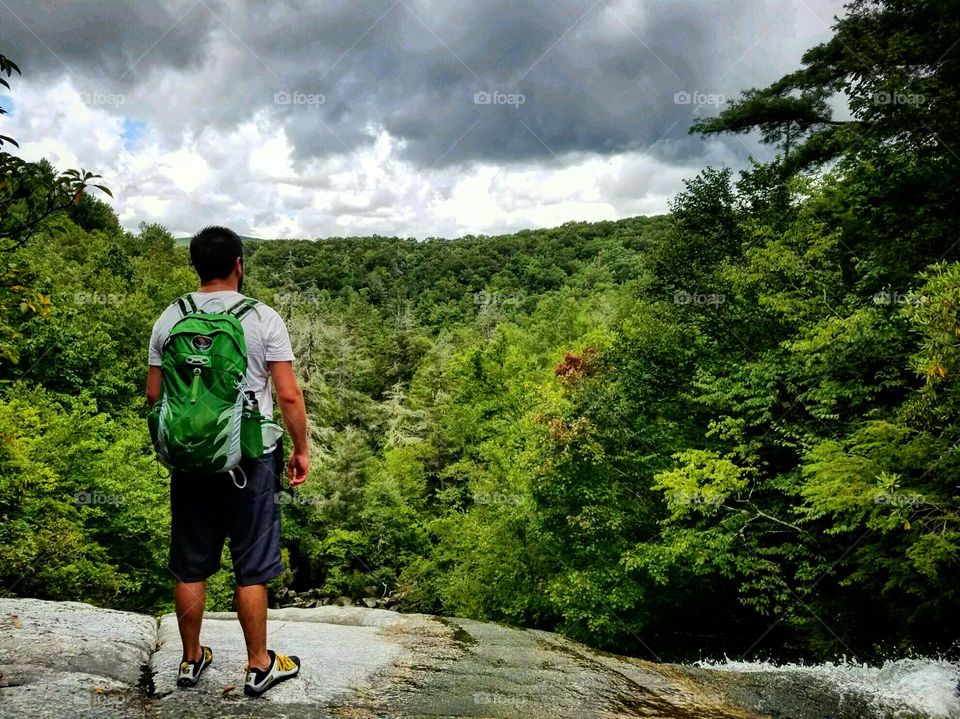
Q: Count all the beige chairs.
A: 0